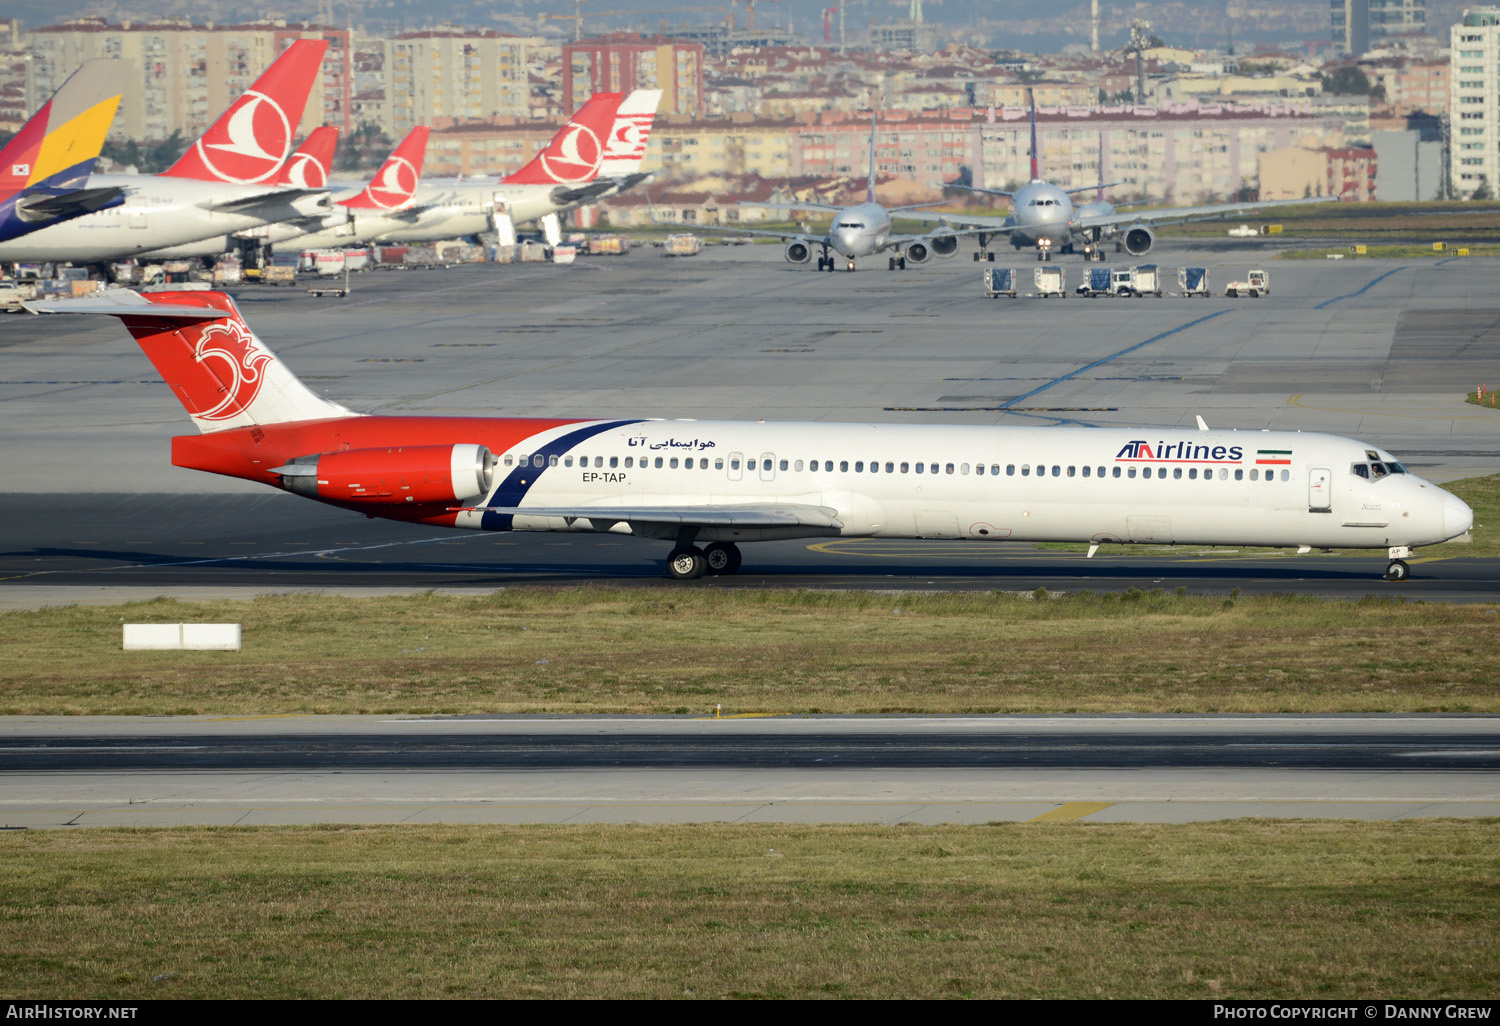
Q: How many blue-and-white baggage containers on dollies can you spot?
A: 5